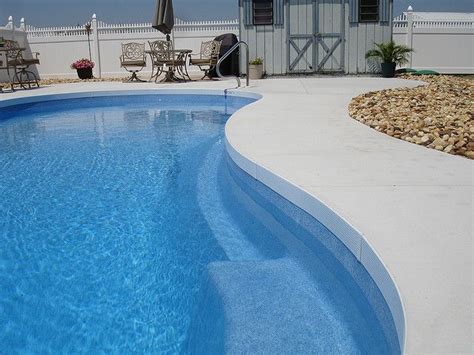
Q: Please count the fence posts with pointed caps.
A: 4